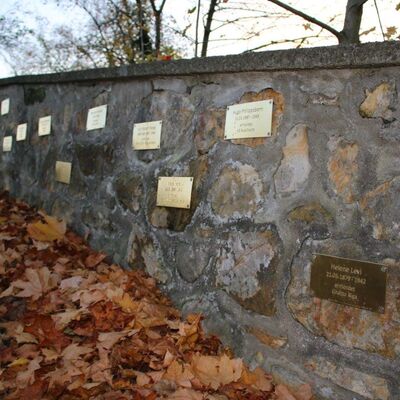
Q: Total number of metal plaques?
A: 10